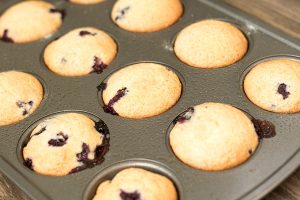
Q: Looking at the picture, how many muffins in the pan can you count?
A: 11